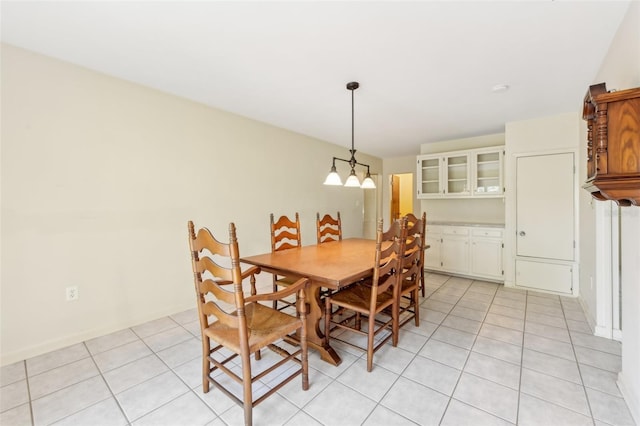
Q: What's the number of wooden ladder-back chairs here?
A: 6